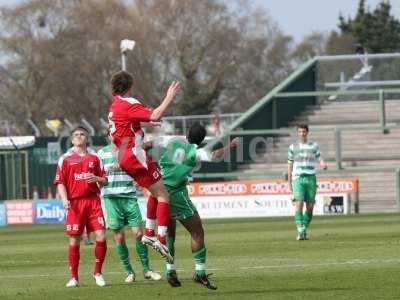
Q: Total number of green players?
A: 3